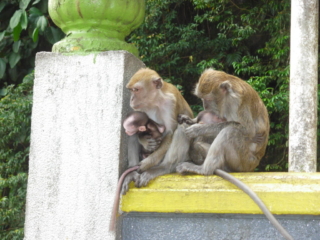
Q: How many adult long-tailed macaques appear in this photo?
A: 2